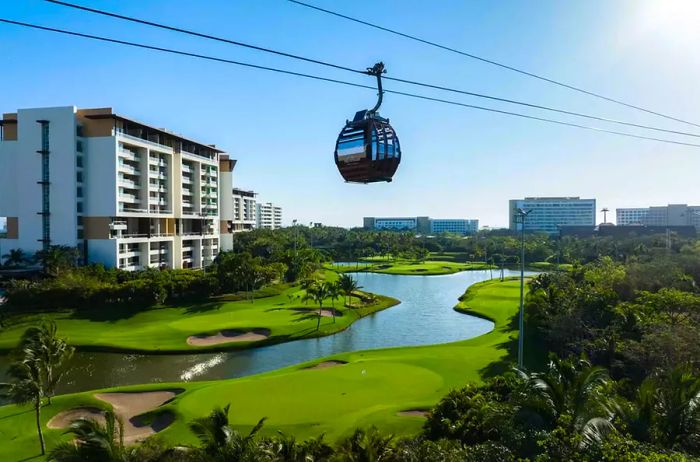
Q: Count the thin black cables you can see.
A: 3